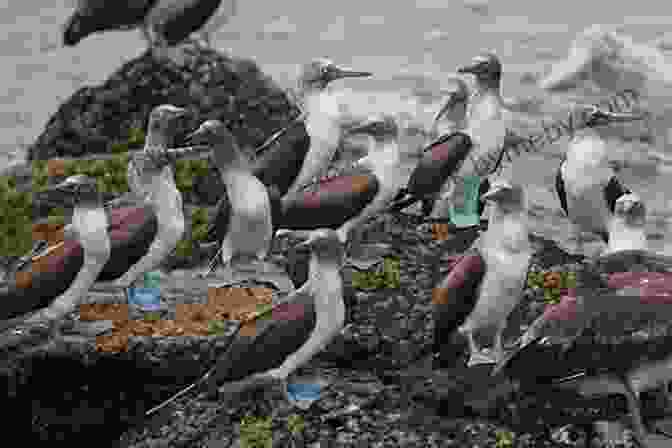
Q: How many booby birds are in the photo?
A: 14